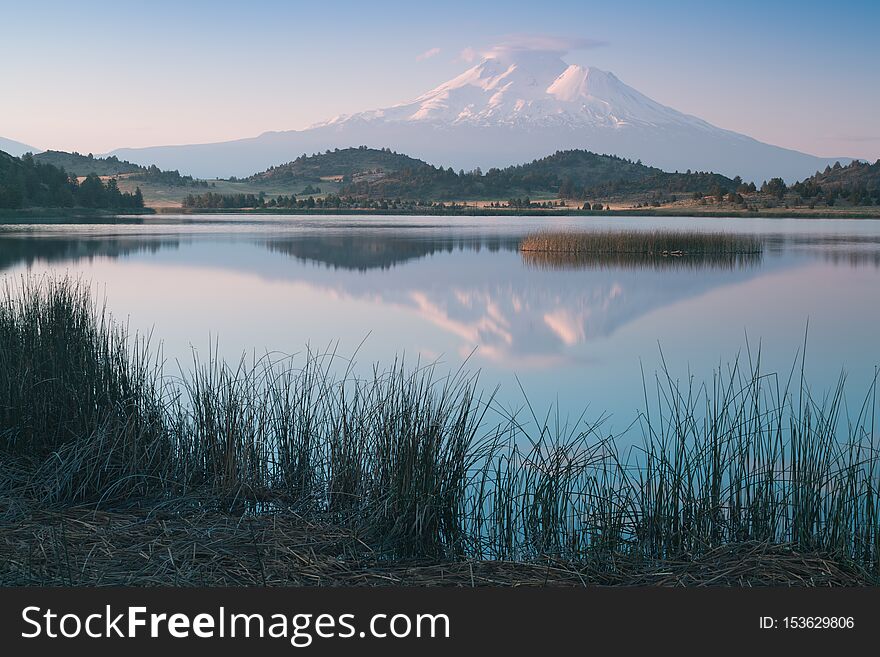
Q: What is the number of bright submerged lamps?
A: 0